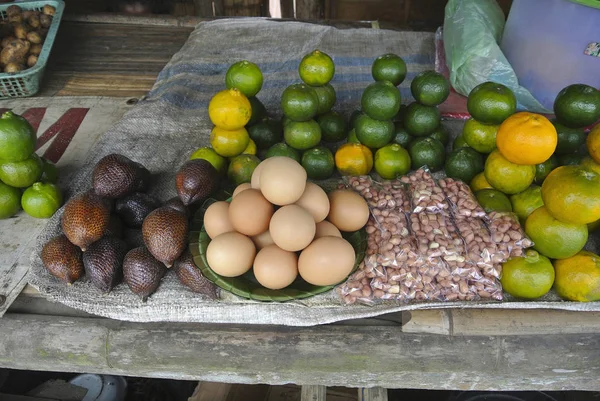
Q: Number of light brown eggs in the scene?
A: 13